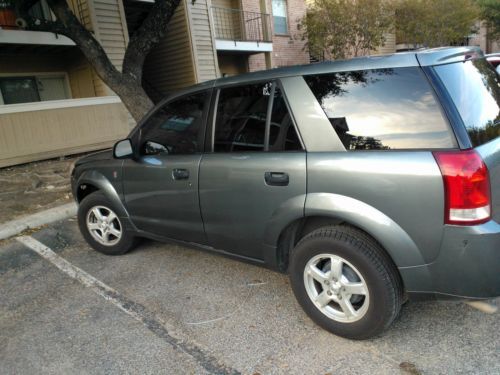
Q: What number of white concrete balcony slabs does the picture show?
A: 2